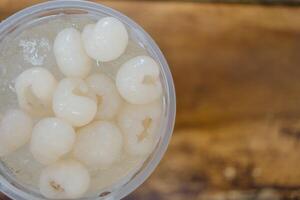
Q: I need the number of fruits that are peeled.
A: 11